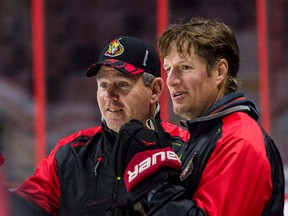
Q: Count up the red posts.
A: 3